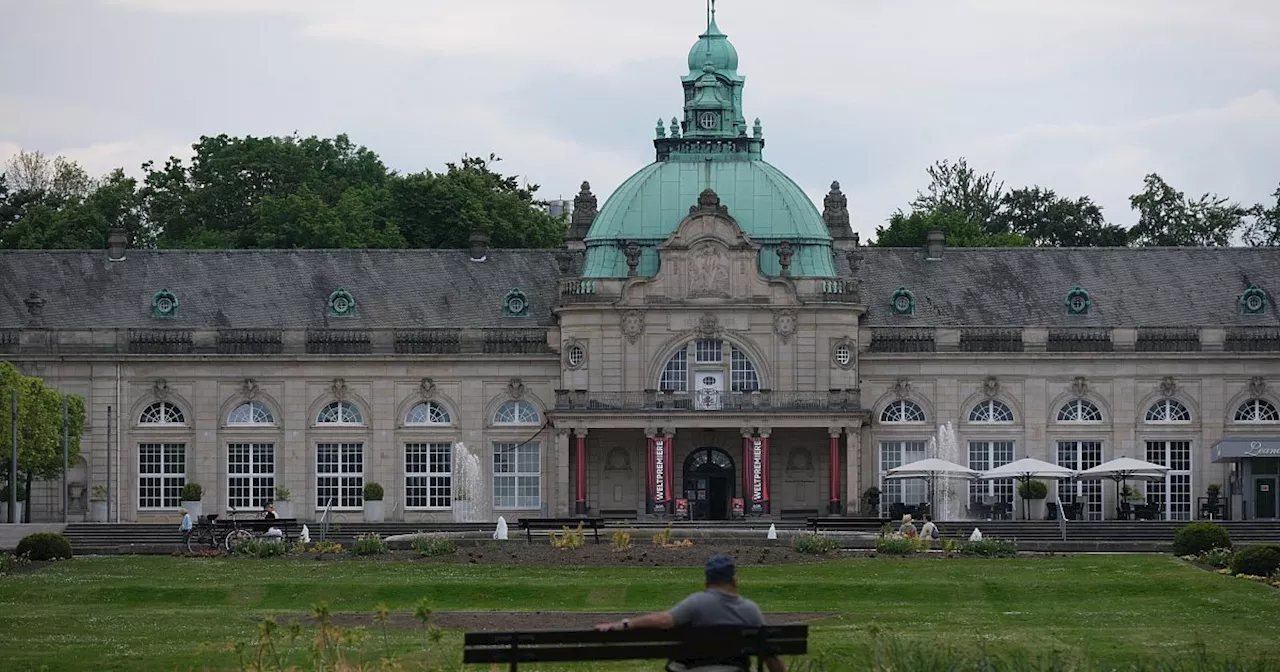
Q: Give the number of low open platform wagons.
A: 0